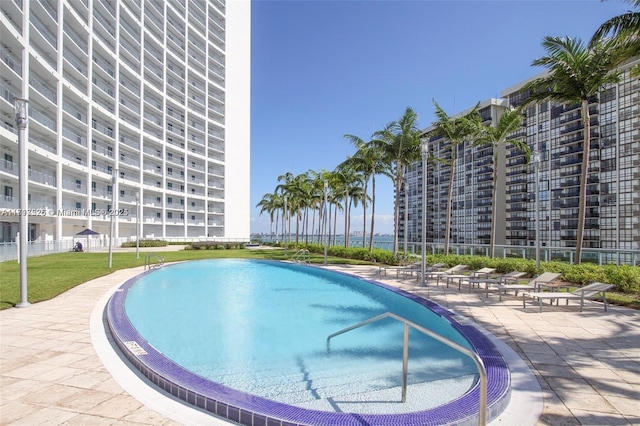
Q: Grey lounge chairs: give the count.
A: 7